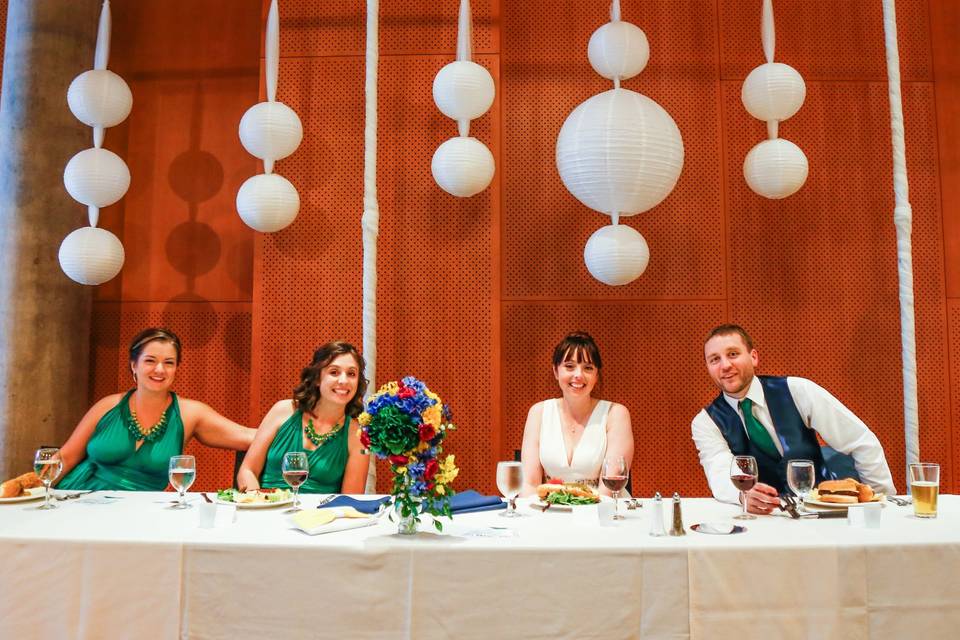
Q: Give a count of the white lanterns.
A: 12